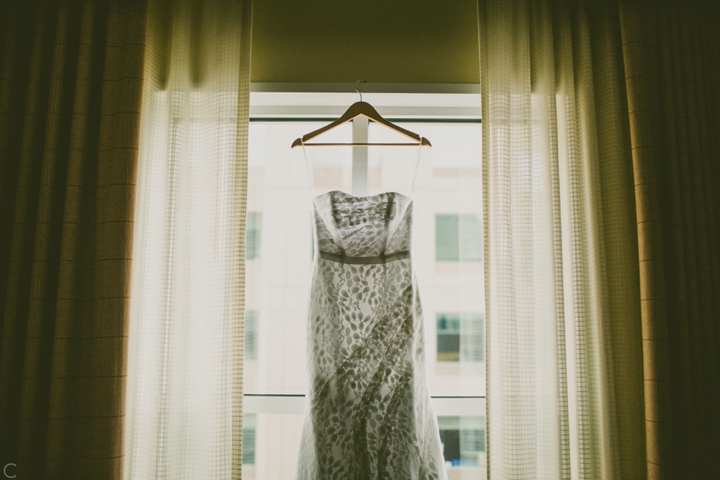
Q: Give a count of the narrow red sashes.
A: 0